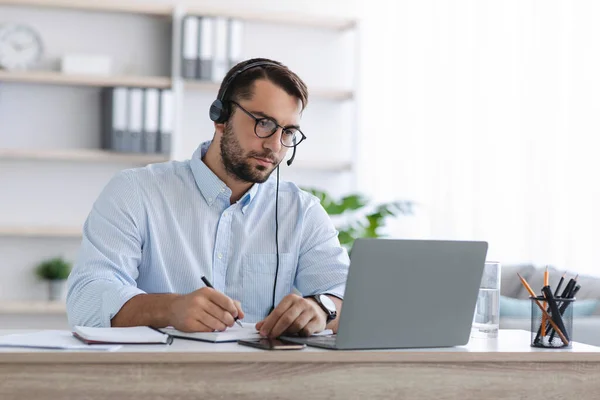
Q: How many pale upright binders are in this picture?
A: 8